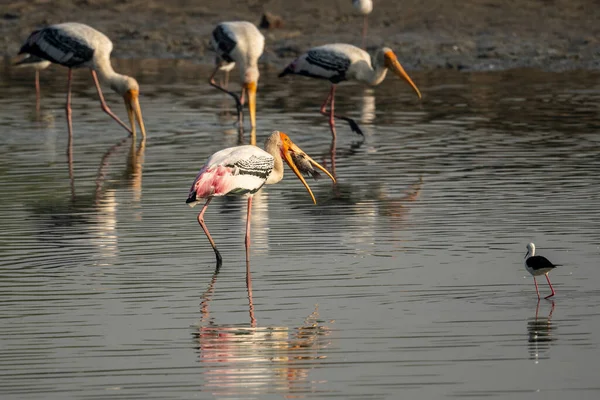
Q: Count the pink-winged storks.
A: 1